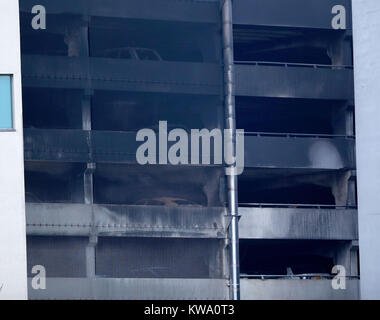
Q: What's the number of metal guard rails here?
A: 4